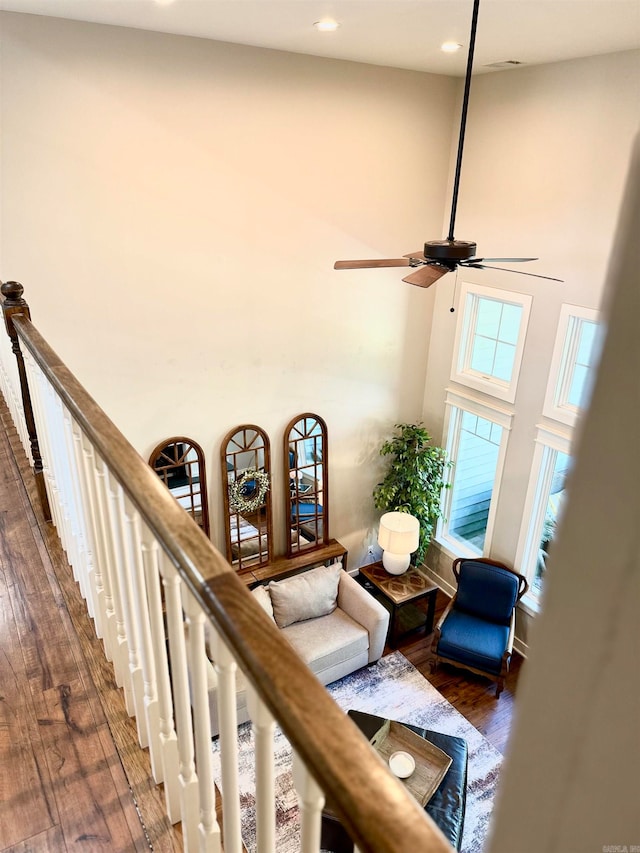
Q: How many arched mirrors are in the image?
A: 3